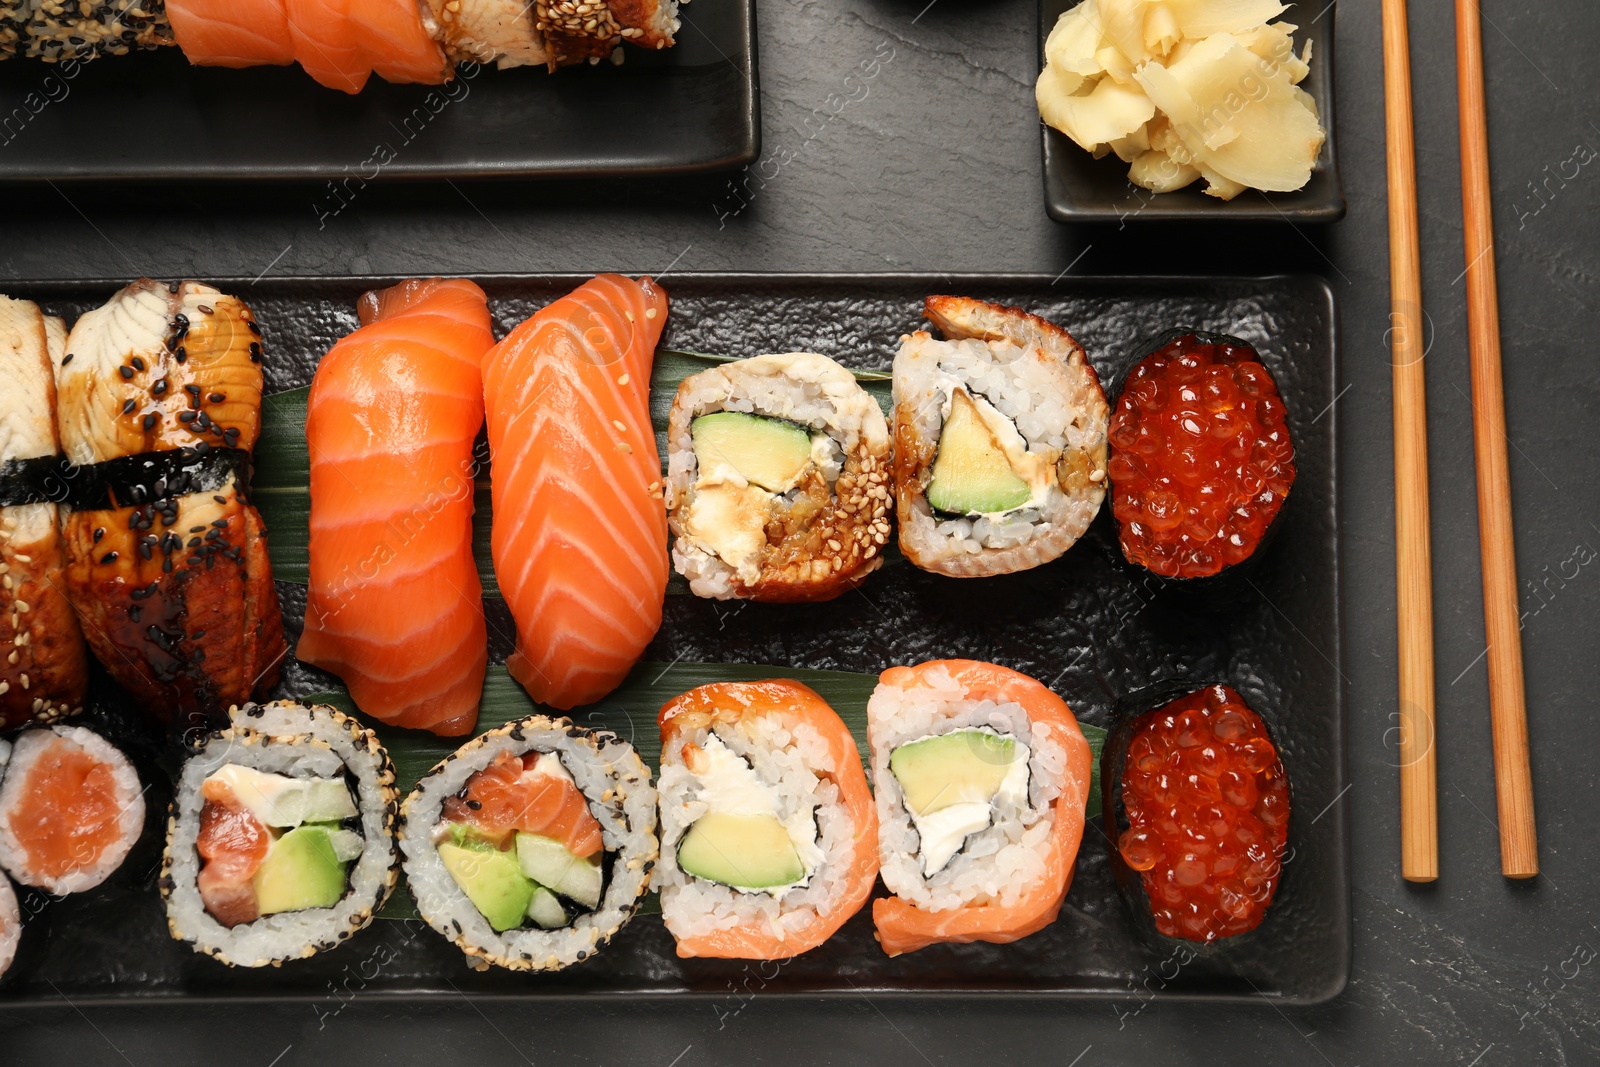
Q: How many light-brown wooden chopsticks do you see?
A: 2